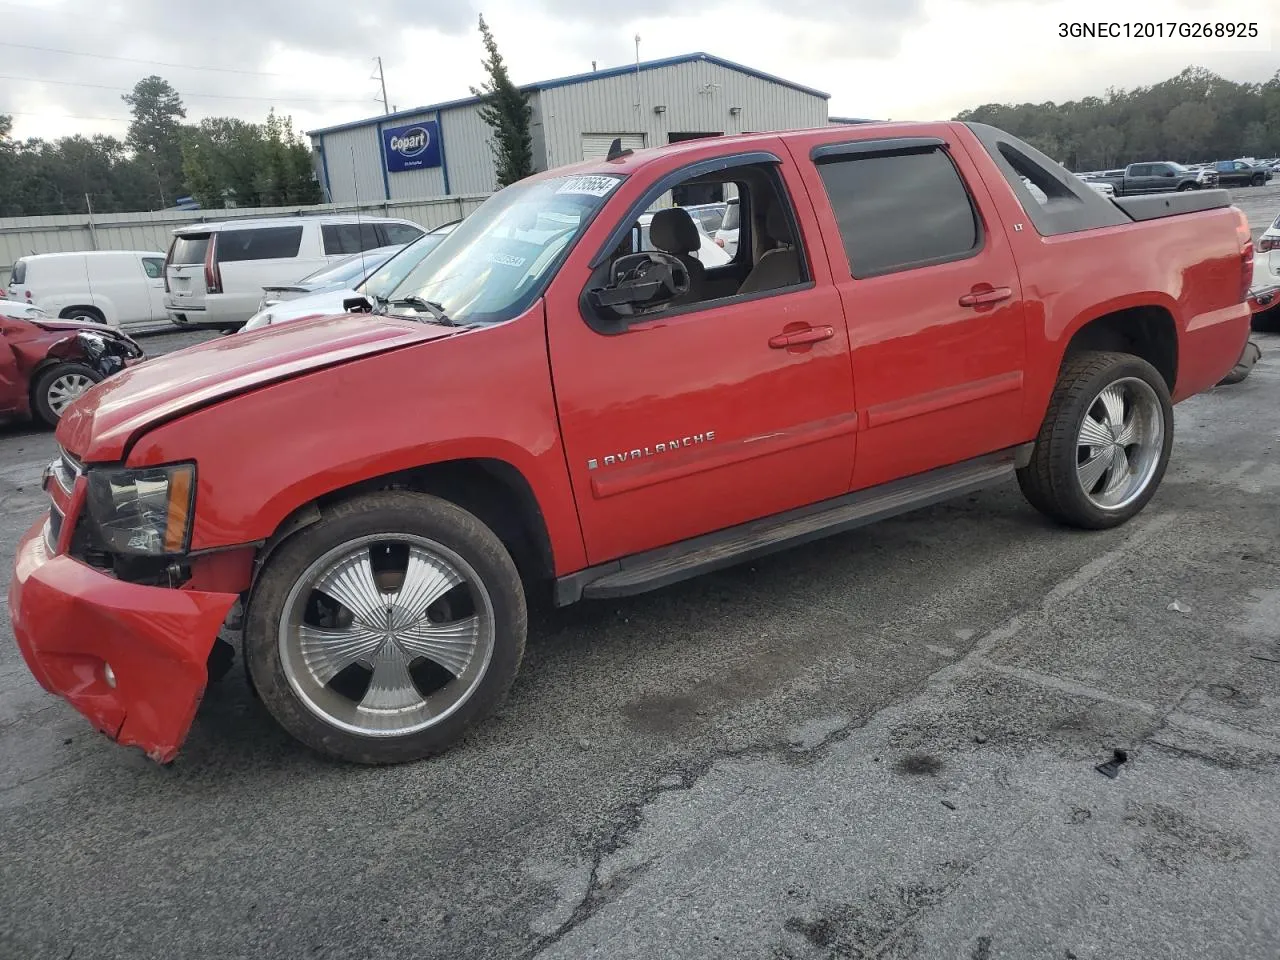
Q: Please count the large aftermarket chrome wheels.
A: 2